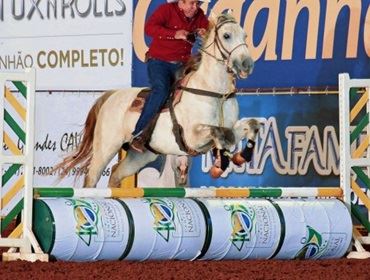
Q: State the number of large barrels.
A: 4